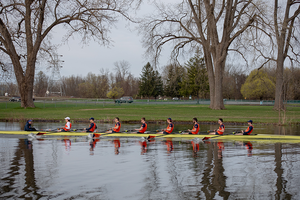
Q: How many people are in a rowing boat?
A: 9